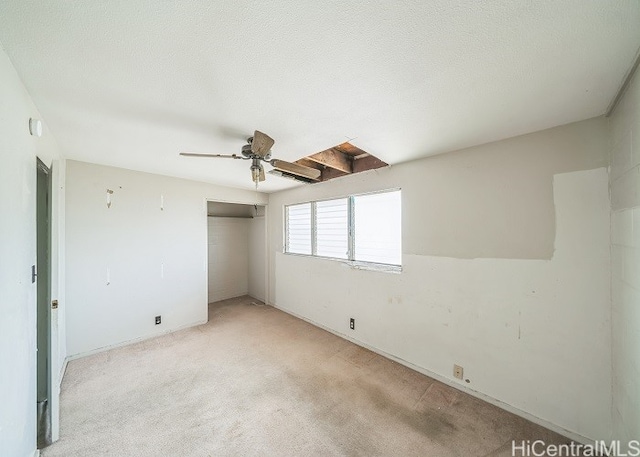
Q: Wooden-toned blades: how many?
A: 4